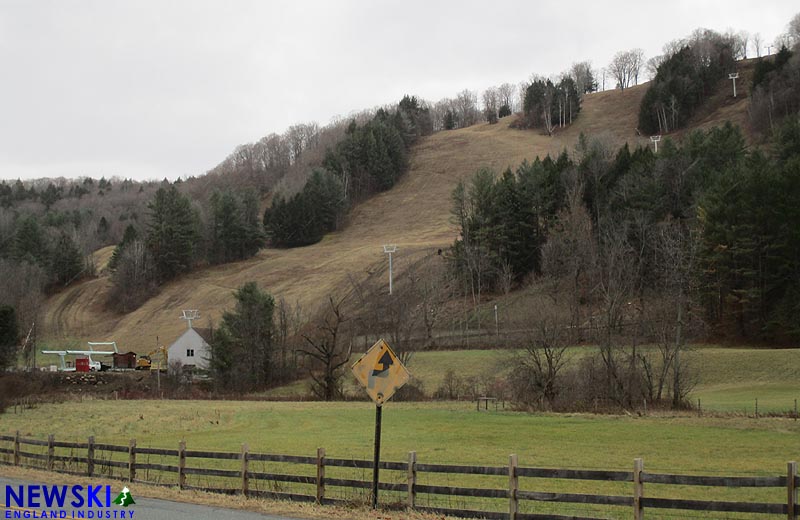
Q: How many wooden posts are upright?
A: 11